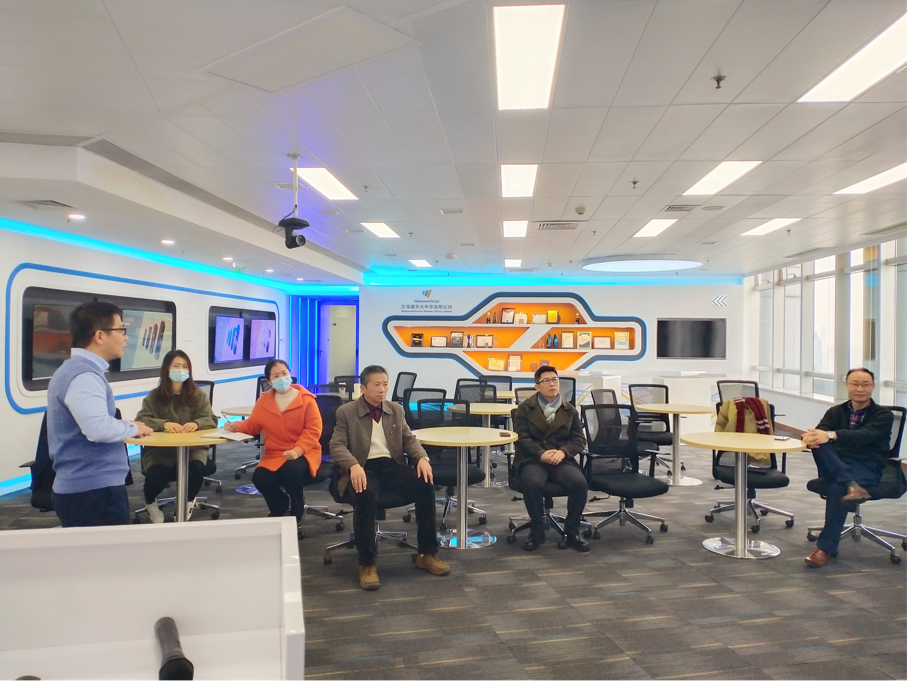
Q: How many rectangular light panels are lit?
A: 12